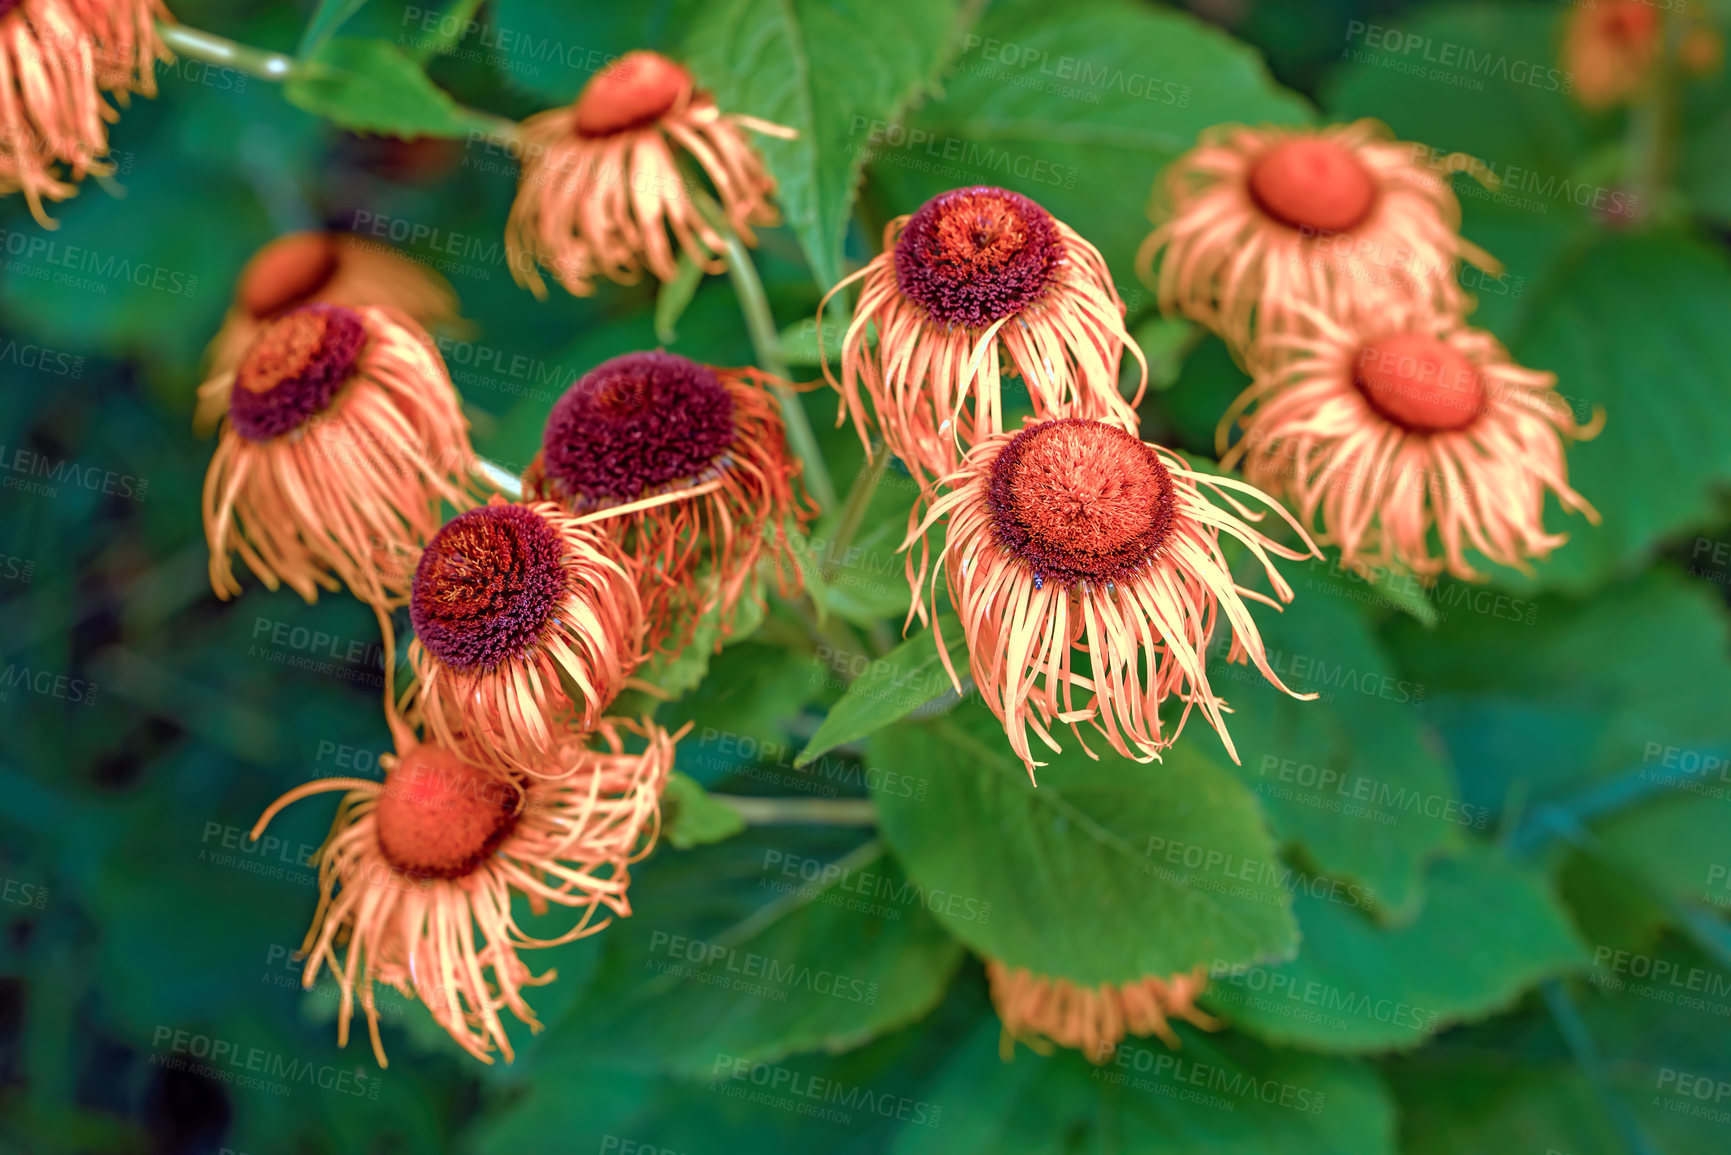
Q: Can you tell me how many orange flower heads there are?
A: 13